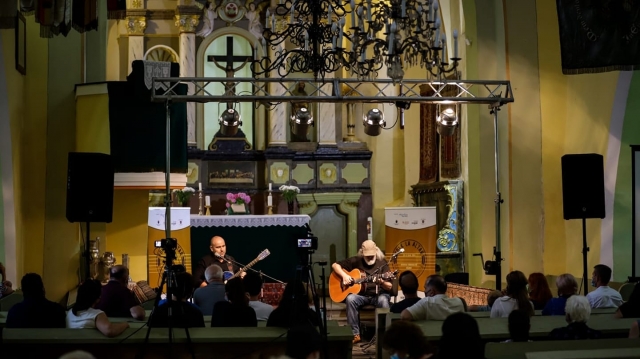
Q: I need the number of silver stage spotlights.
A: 4